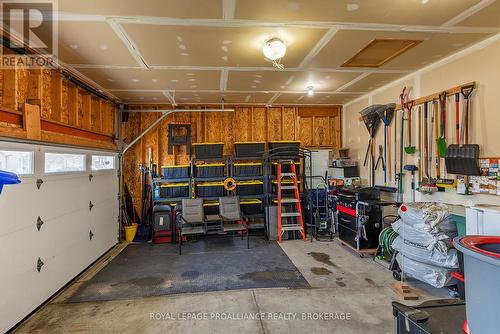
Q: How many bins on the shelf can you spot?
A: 15